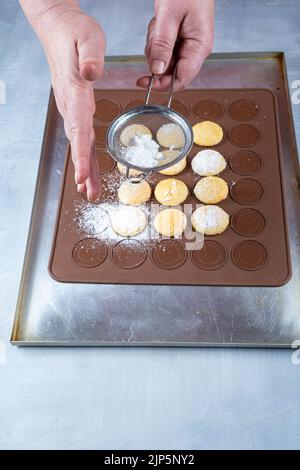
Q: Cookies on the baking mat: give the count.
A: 12